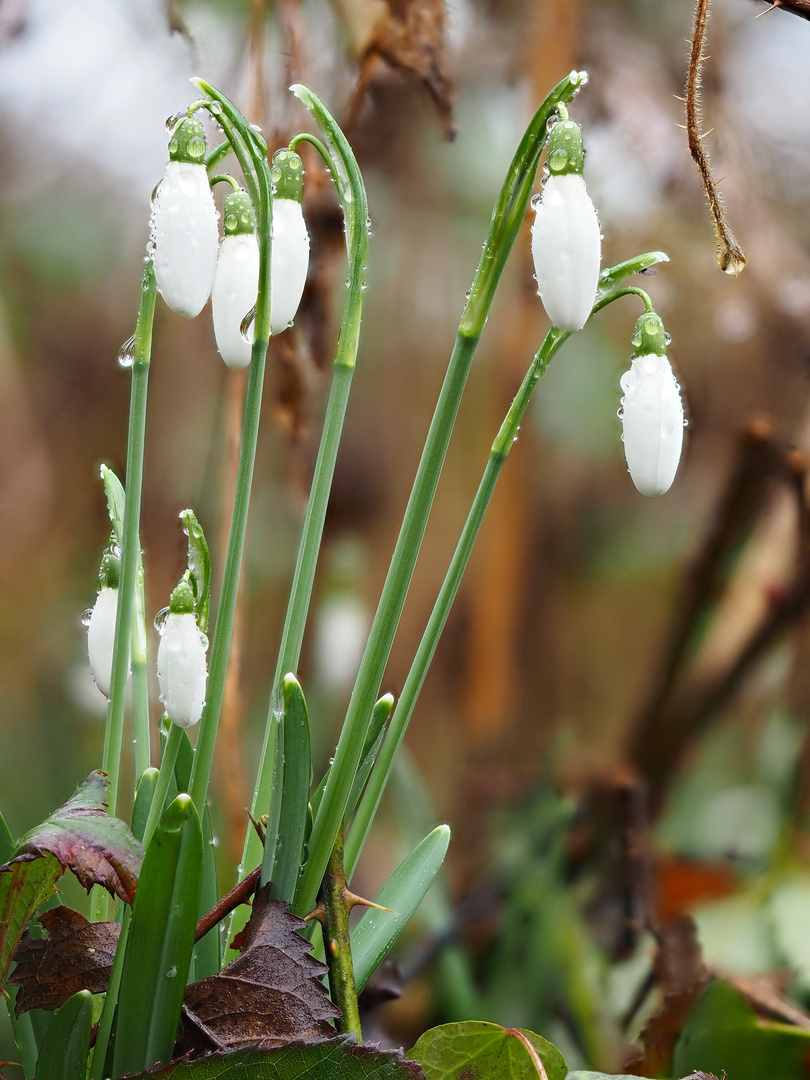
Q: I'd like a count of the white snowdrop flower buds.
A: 7